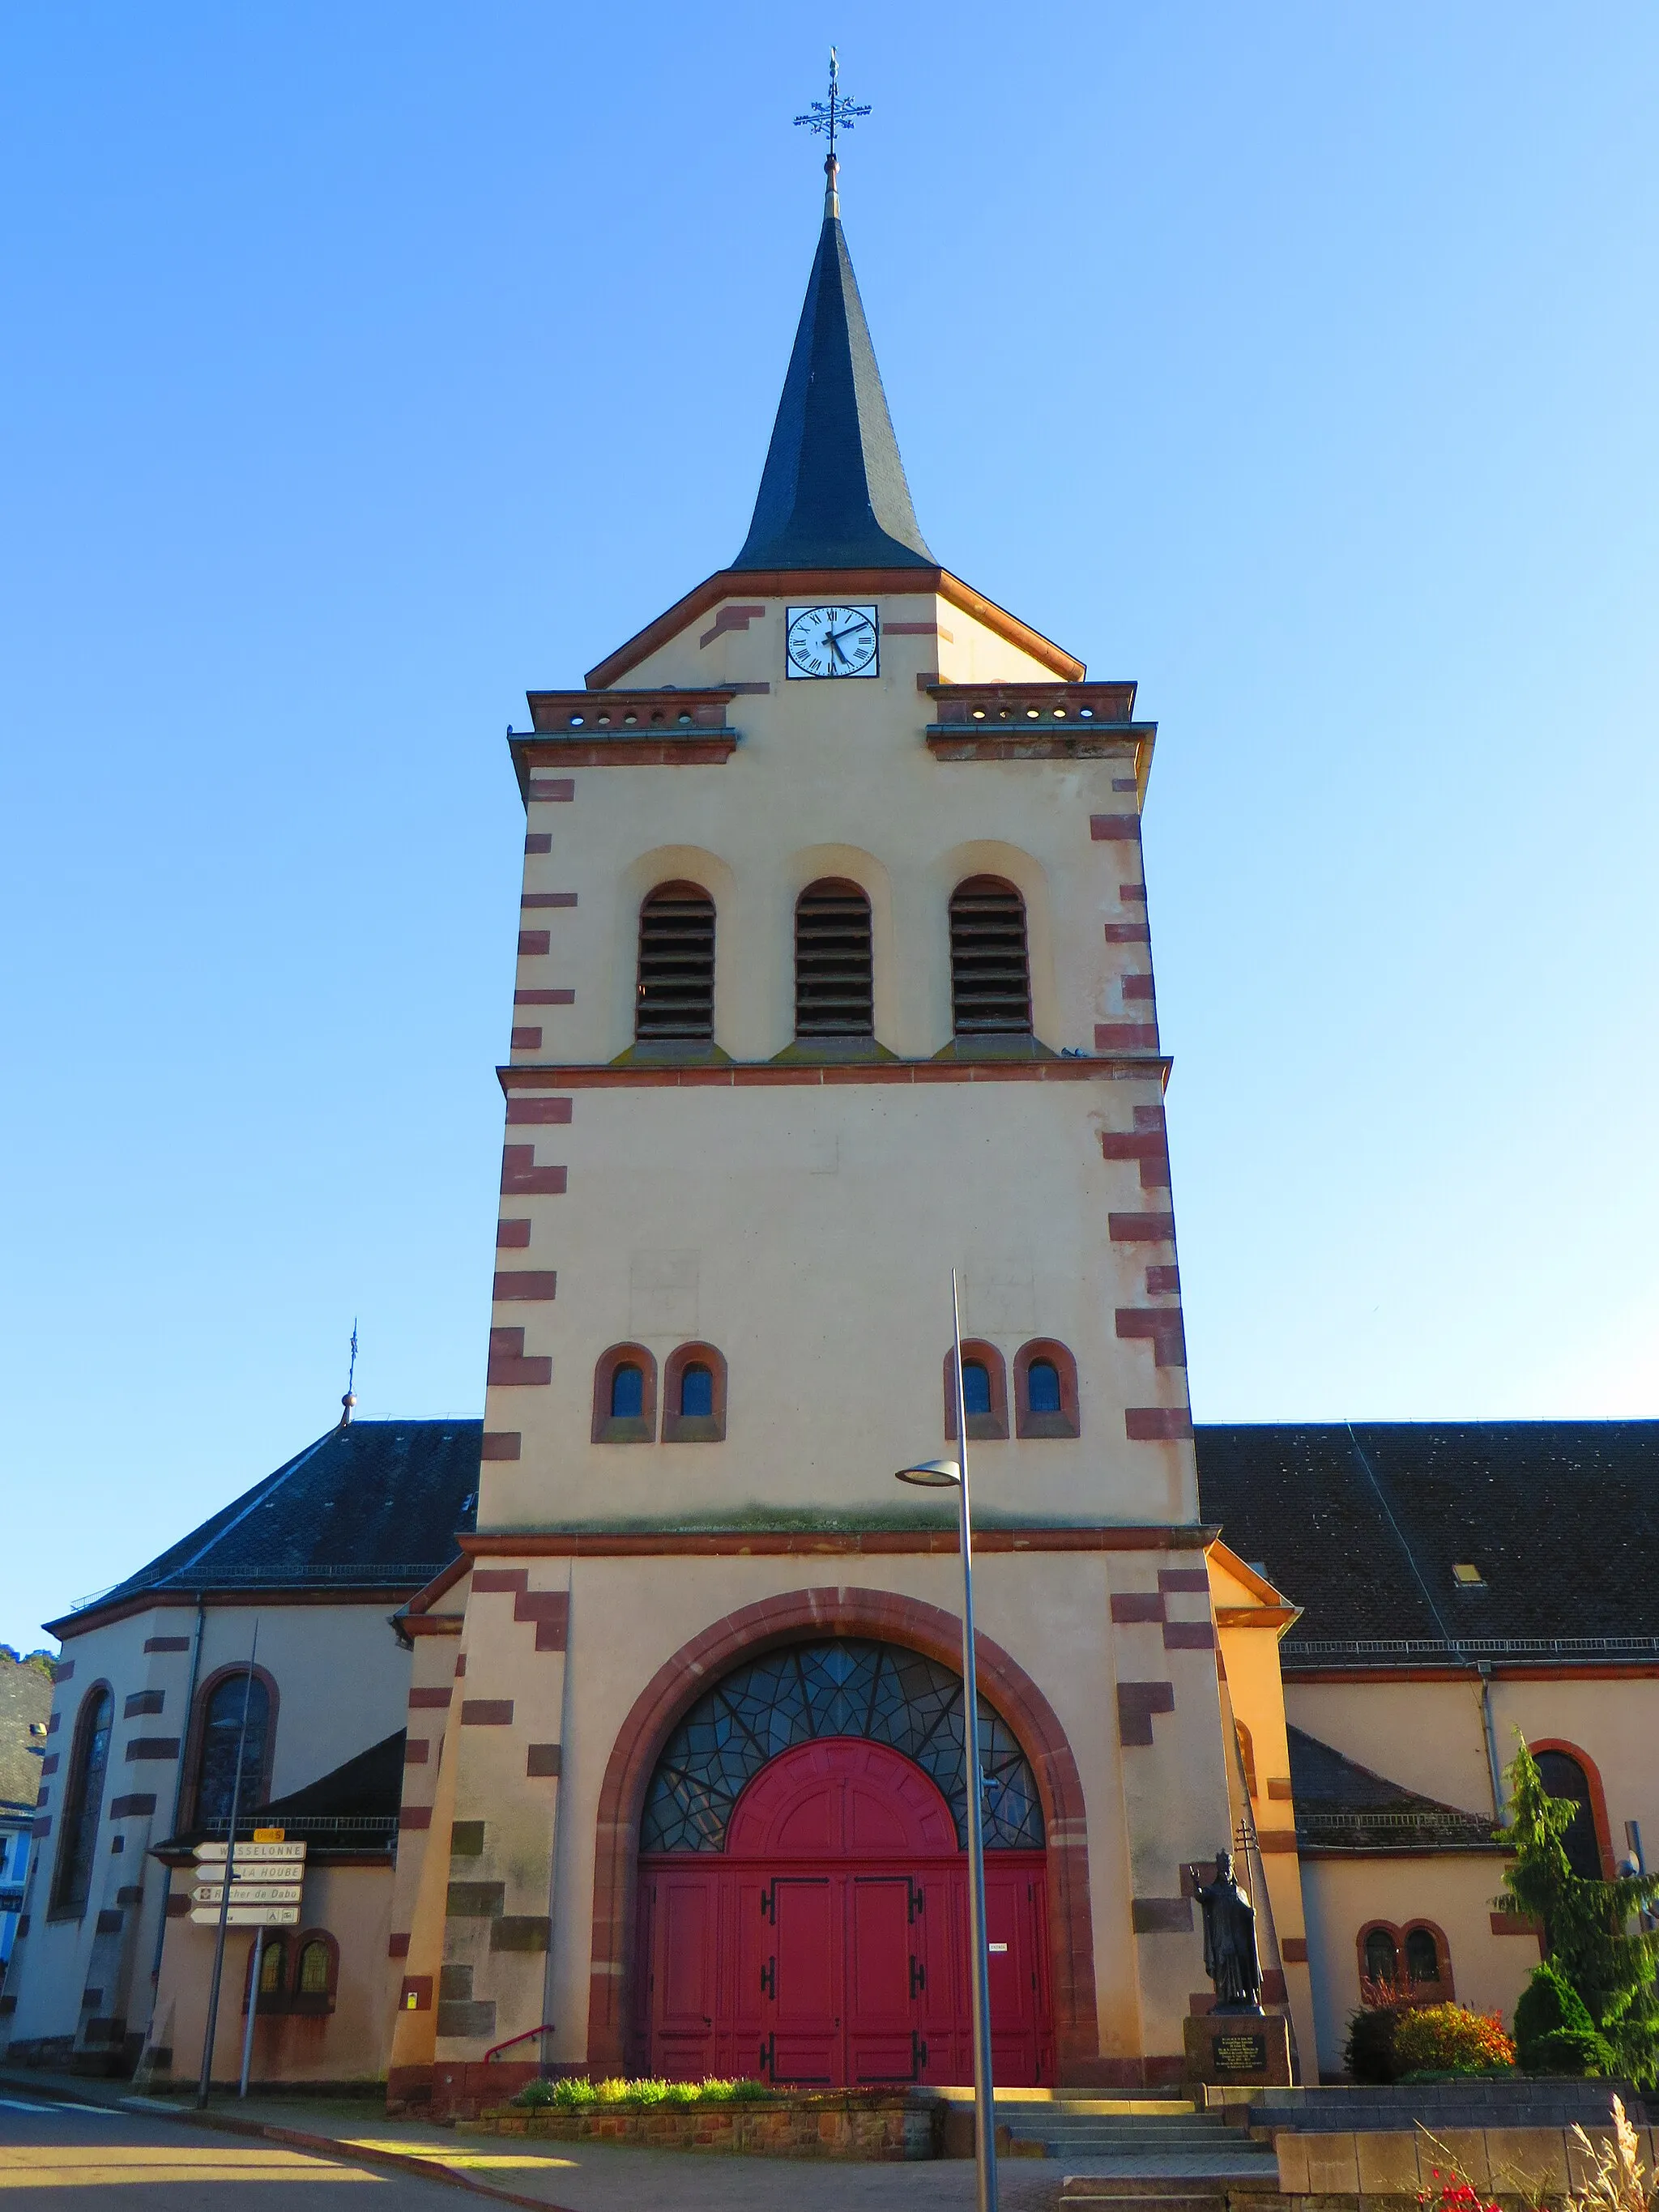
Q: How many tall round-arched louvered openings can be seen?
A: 3